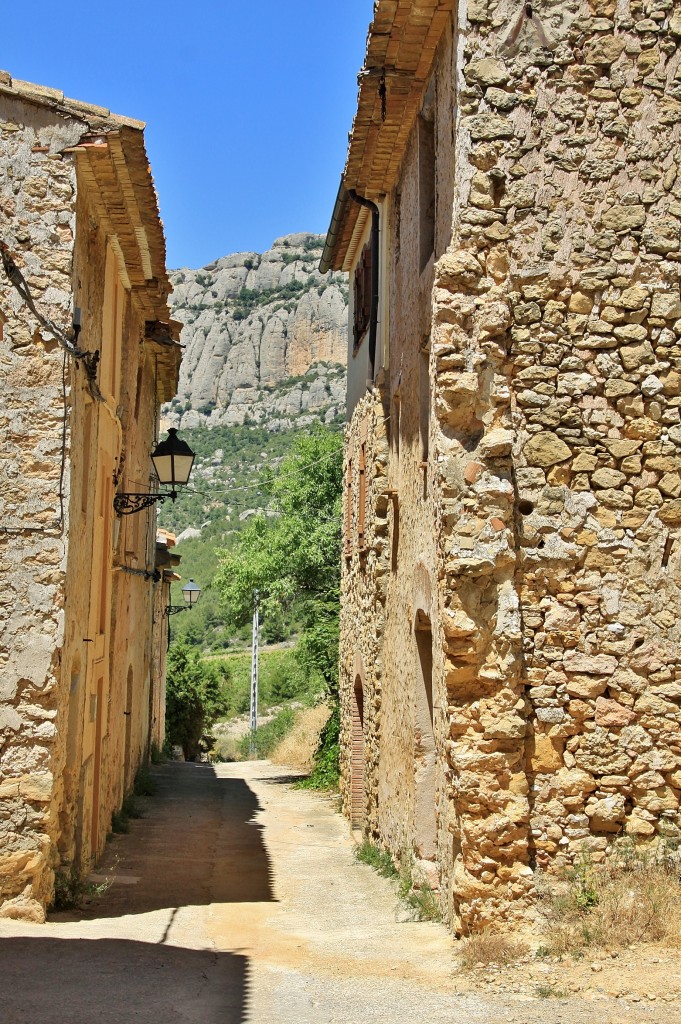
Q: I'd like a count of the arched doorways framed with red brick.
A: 1